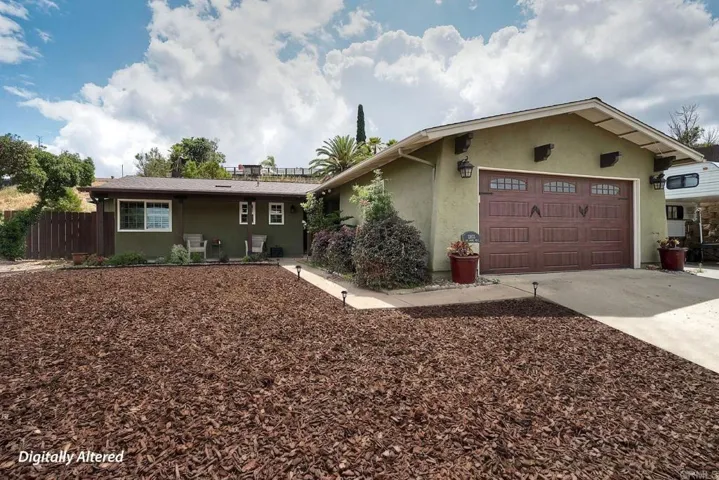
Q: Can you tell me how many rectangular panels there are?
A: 9